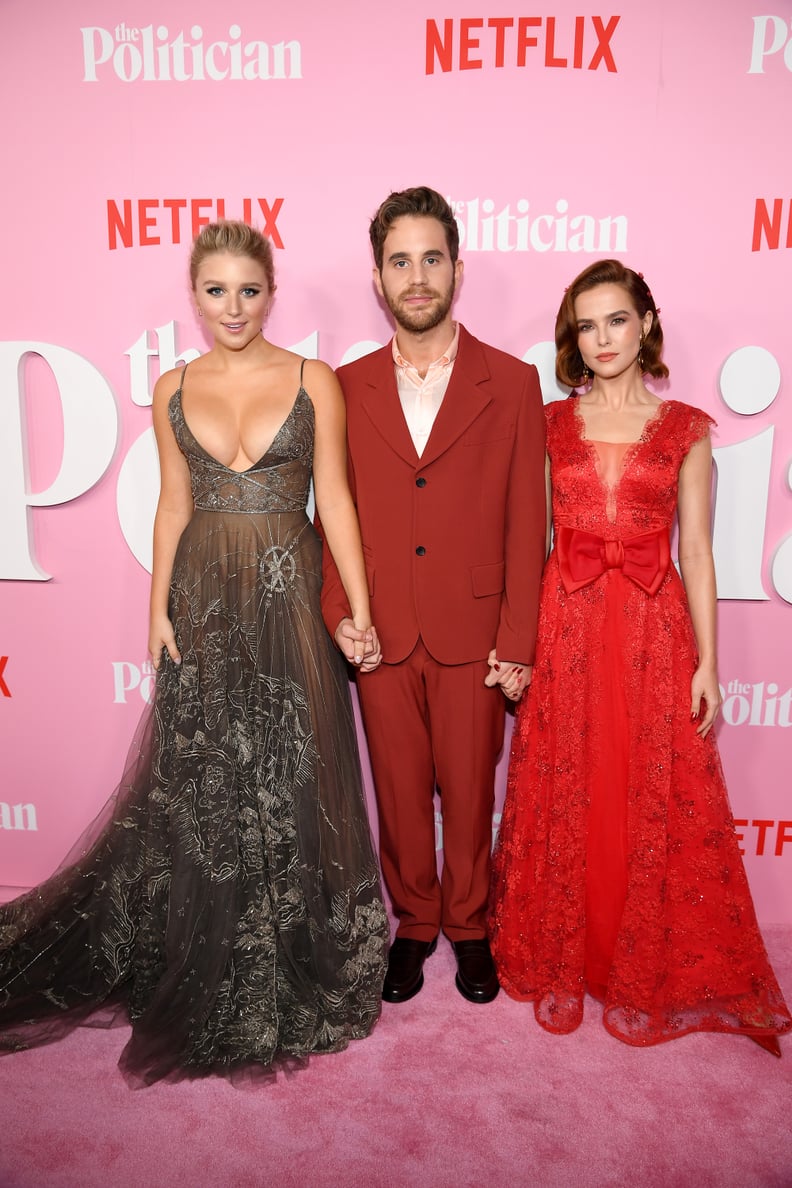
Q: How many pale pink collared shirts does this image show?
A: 1